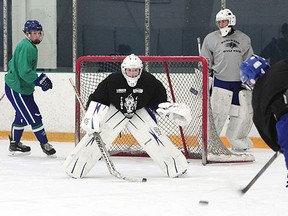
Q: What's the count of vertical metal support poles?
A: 4